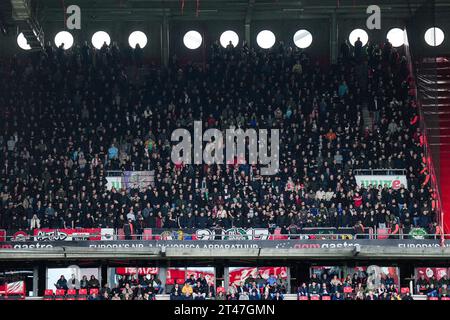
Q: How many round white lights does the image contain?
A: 11